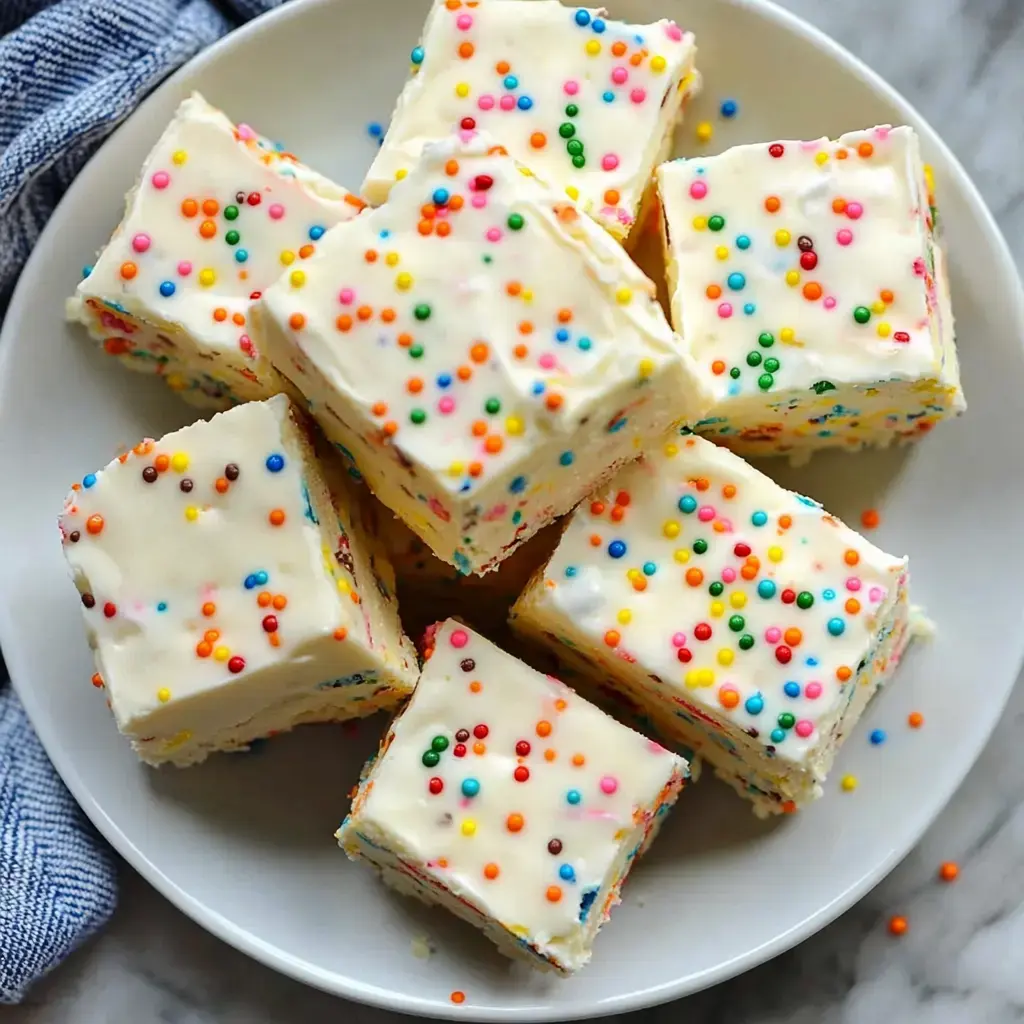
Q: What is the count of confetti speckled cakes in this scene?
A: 7